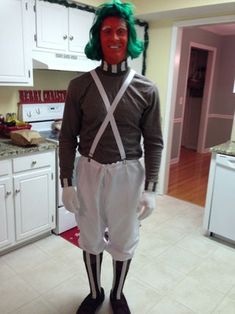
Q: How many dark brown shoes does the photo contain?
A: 2